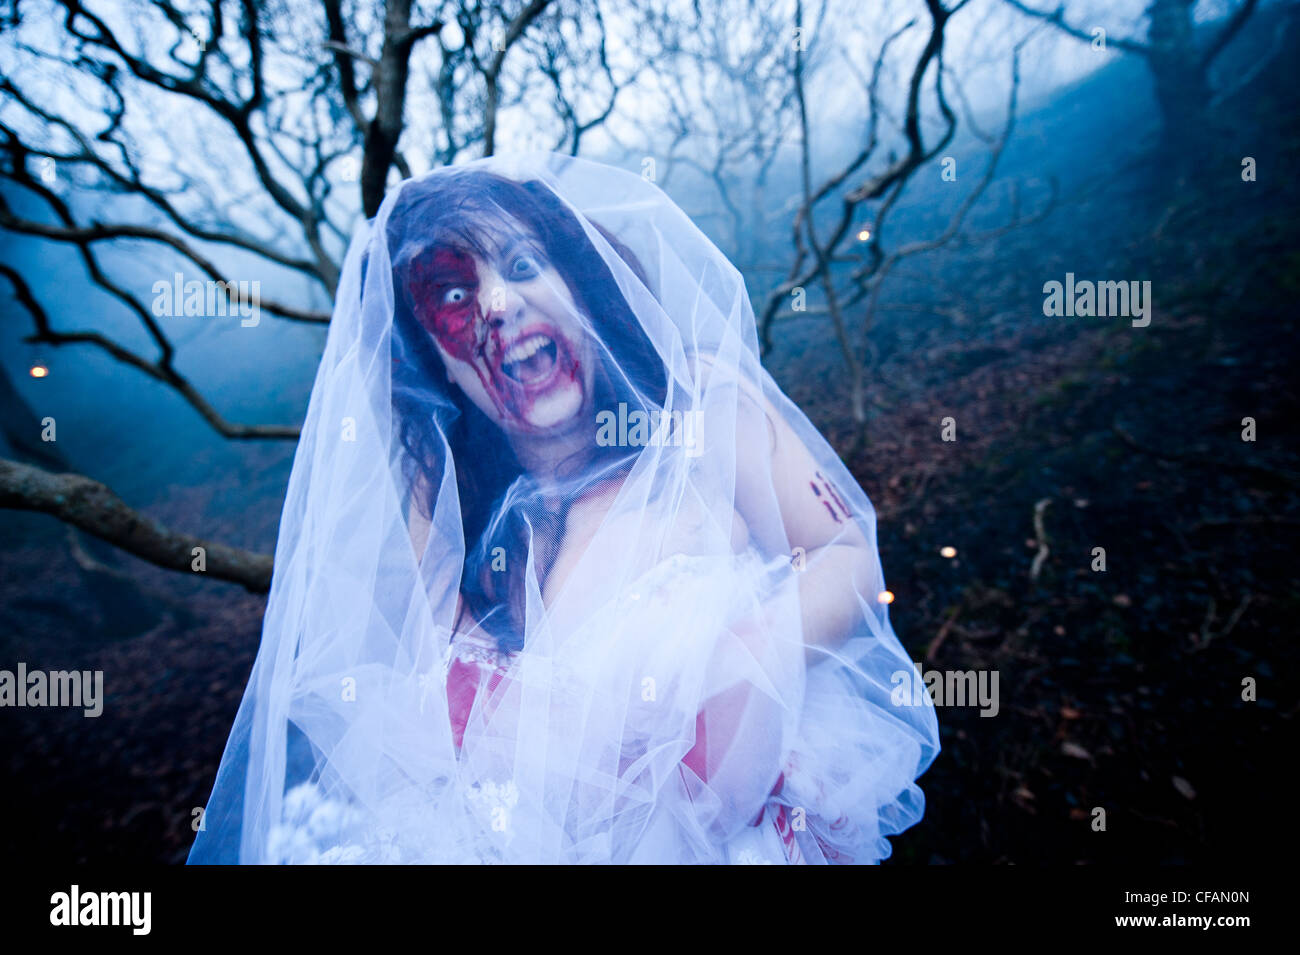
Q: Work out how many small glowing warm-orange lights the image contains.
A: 4